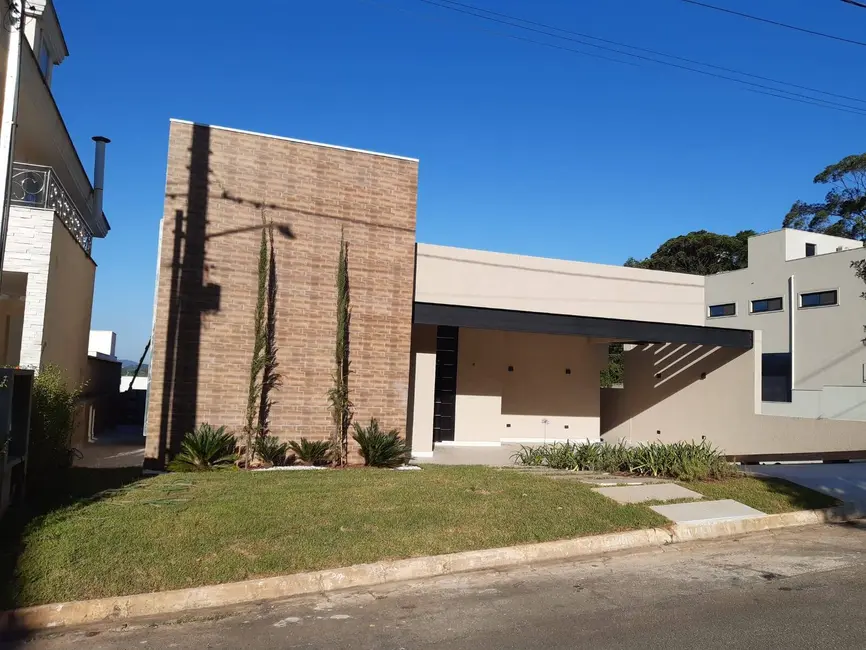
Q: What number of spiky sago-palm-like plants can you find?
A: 4